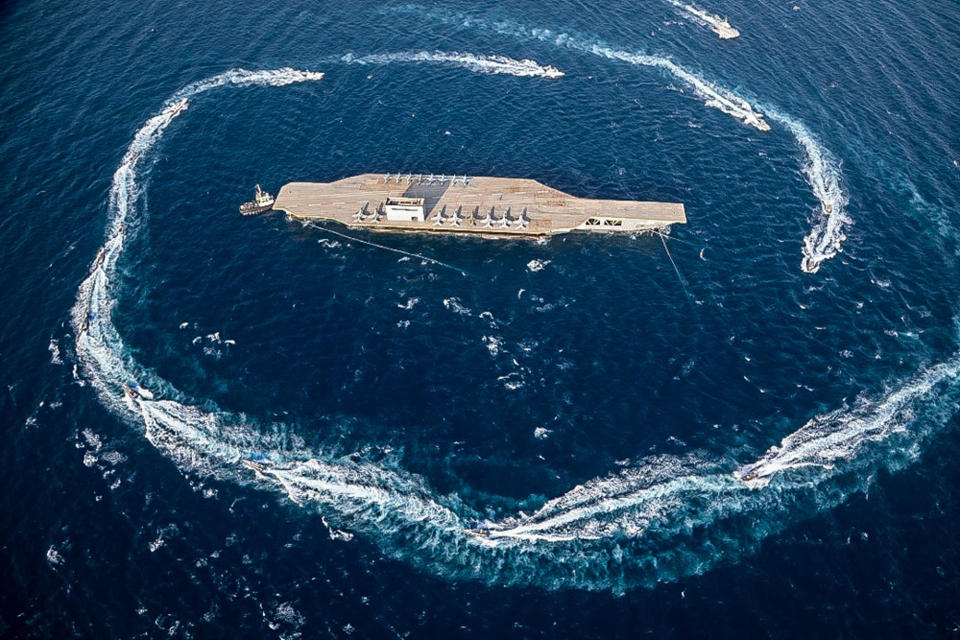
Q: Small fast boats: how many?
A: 15